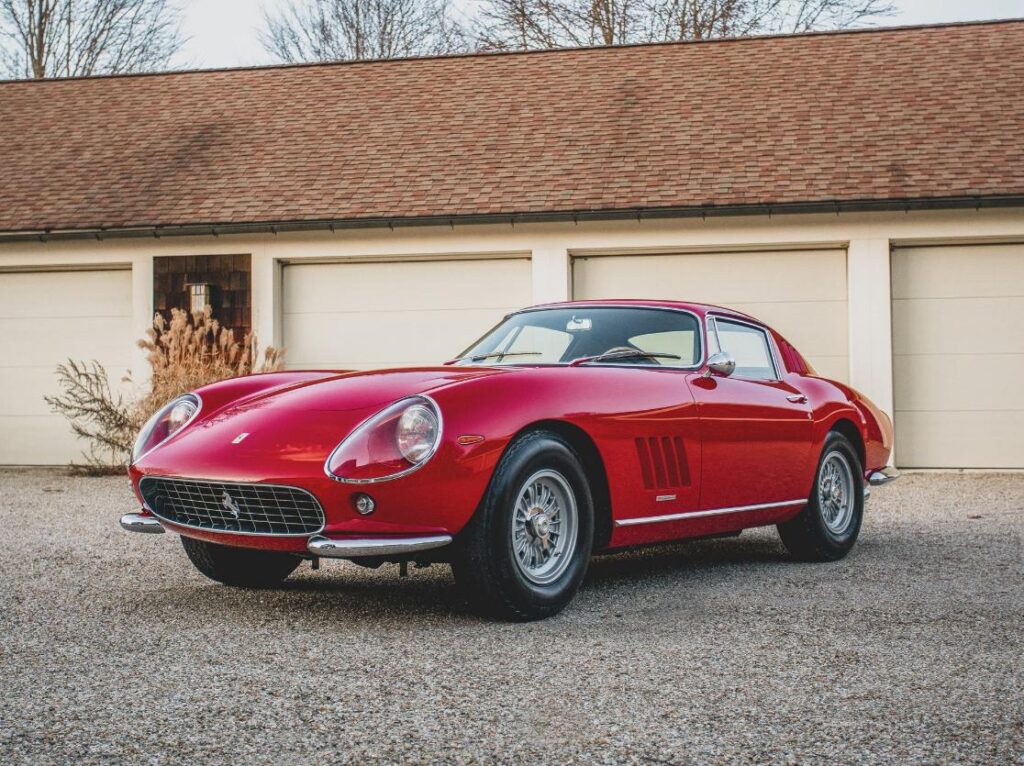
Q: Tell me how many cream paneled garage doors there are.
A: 4